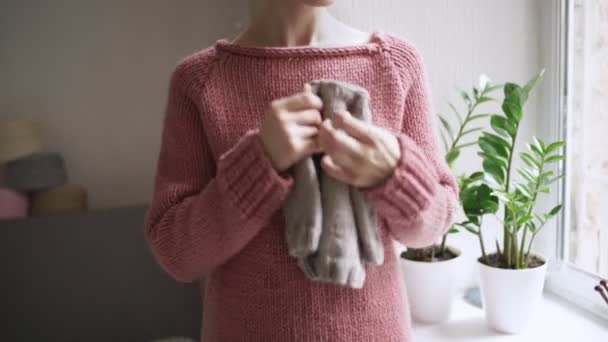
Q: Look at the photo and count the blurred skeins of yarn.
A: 4